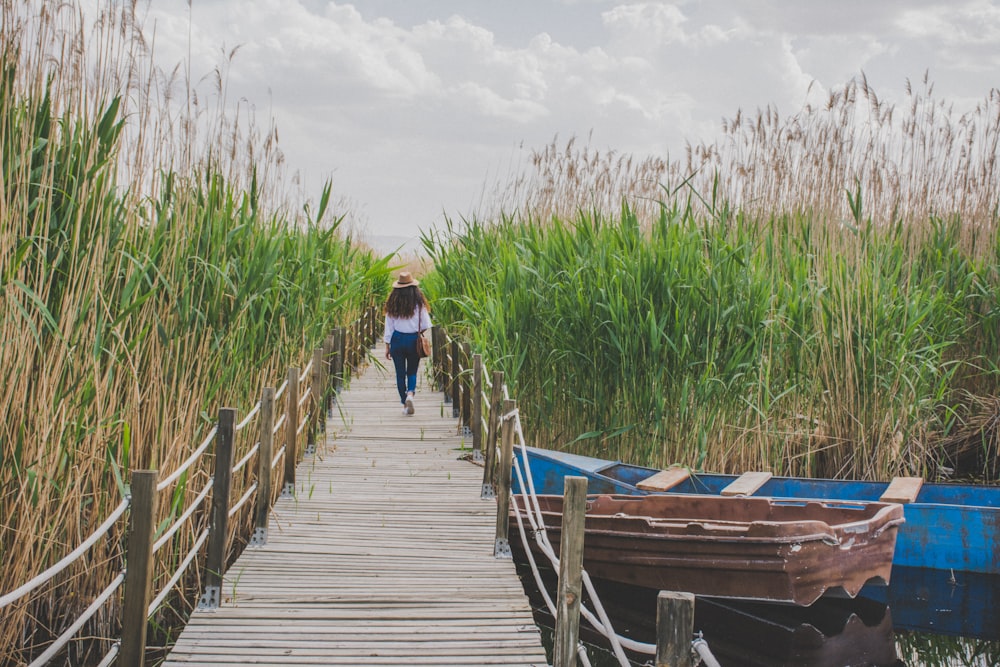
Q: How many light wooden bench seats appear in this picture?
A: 3